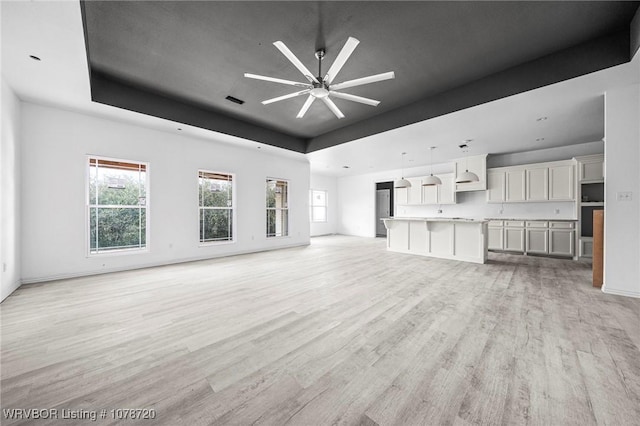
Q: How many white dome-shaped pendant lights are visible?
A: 3